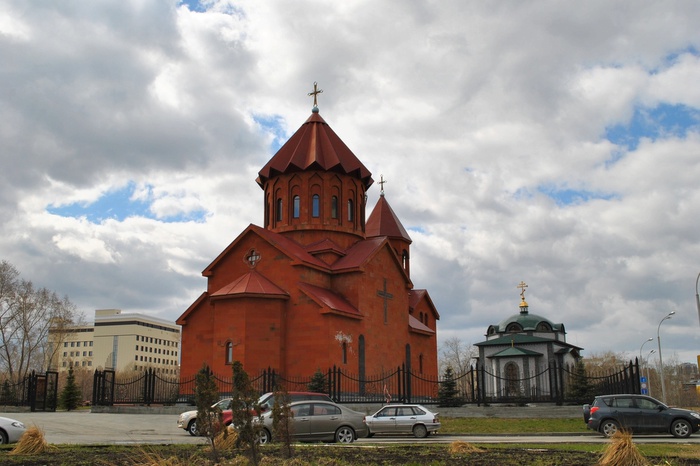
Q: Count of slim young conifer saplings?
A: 3